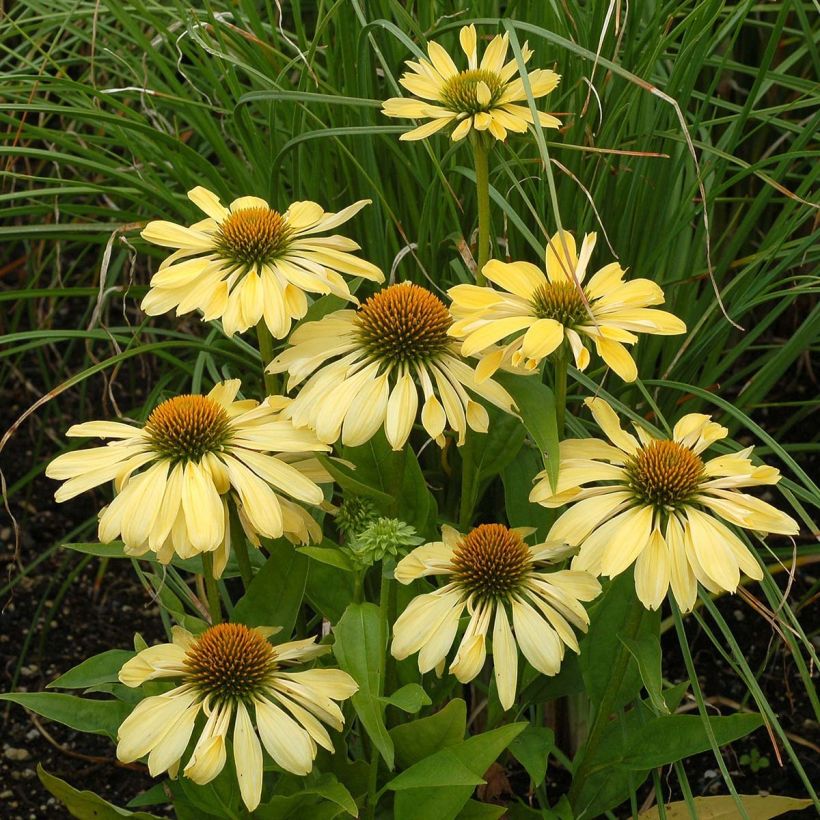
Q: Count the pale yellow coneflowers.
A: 8